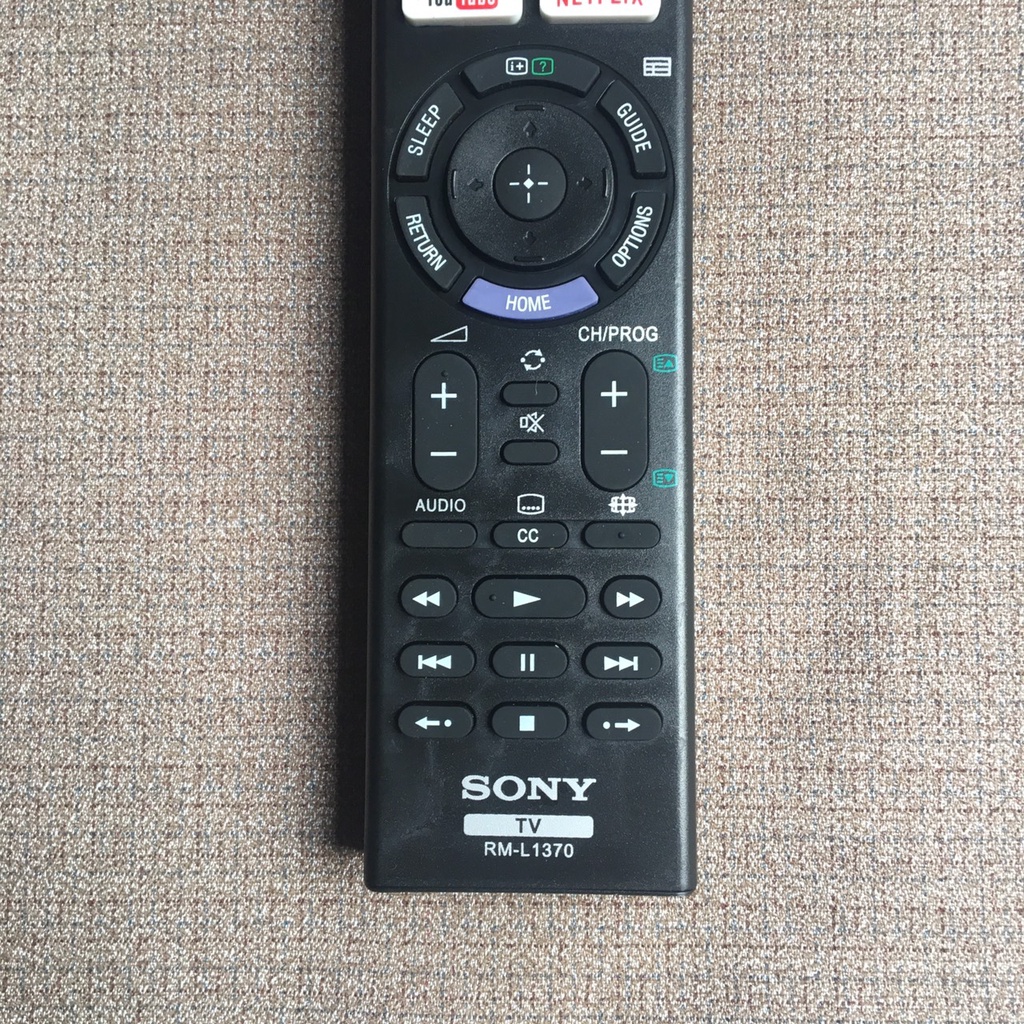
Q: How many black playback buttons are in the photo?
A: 9